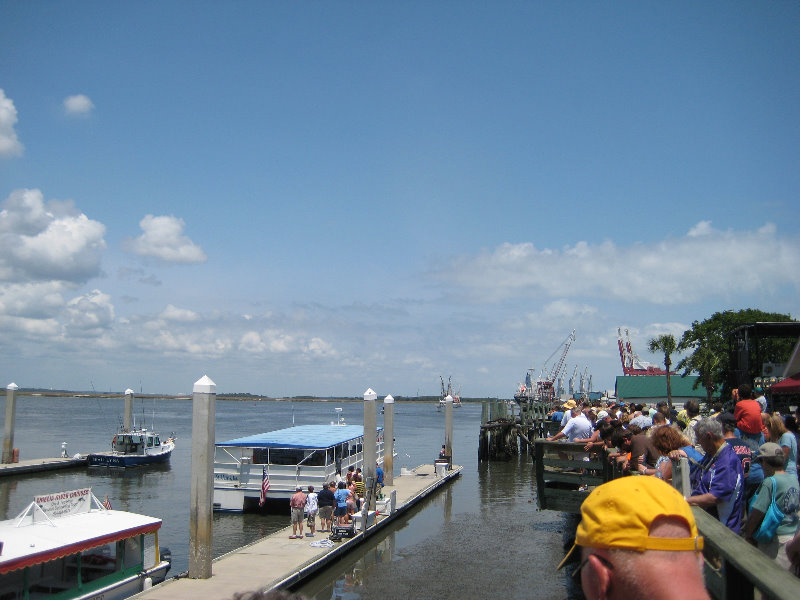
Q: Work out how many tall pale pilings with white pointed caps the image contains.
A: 6